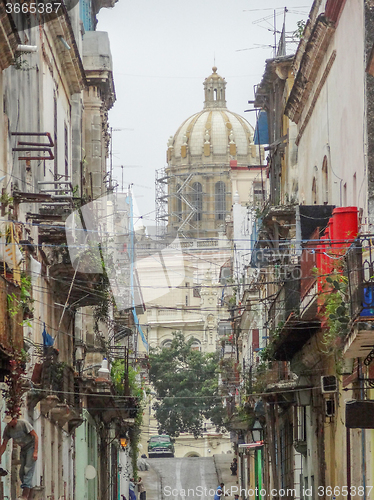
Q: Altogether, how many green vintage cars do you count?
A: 1